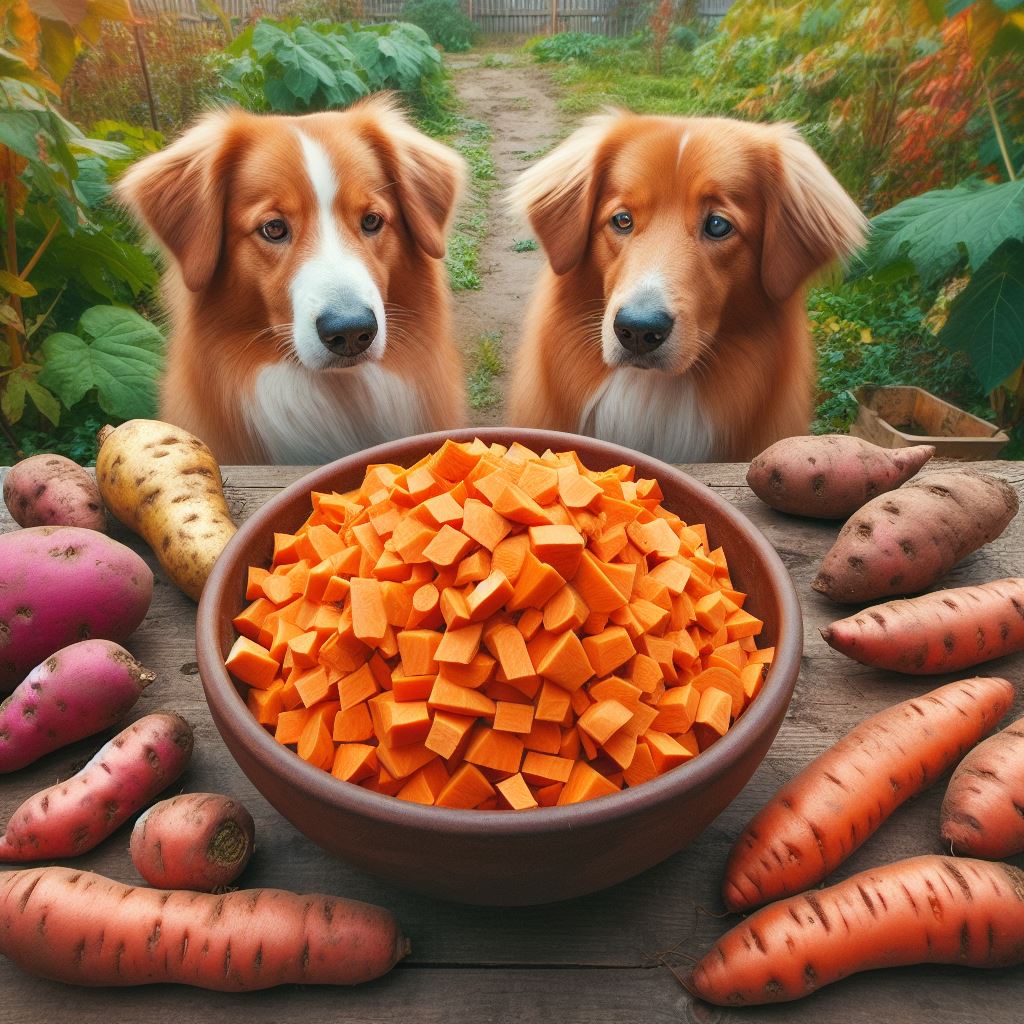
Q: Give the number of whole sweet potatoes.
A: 13